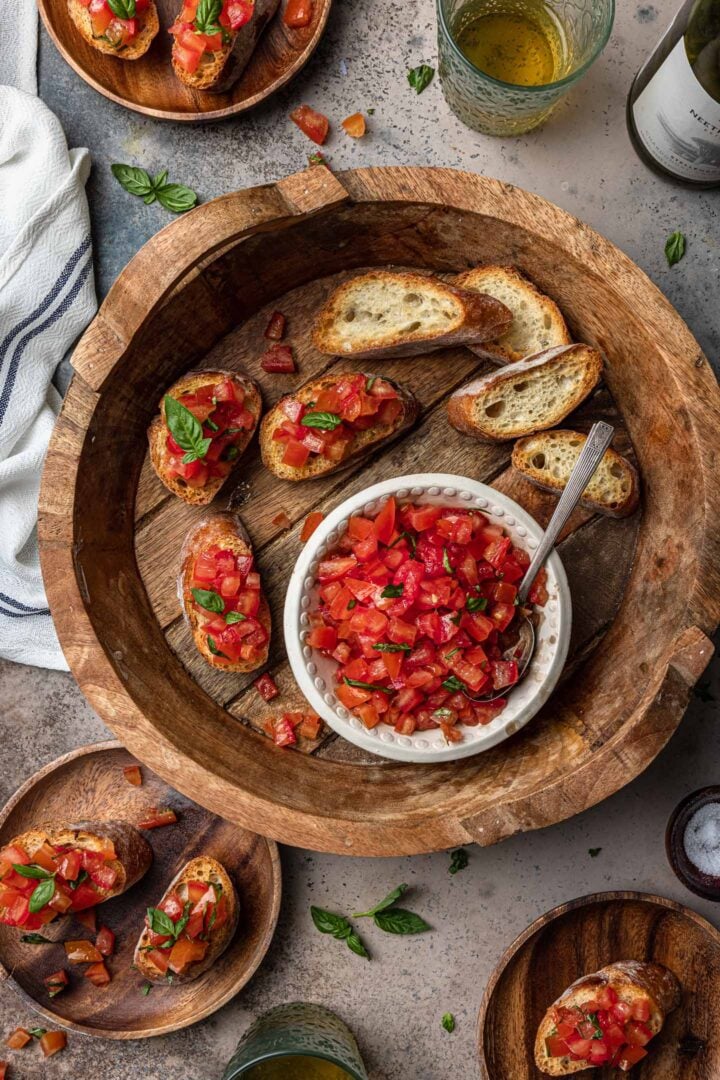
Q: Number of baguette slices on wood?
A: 12